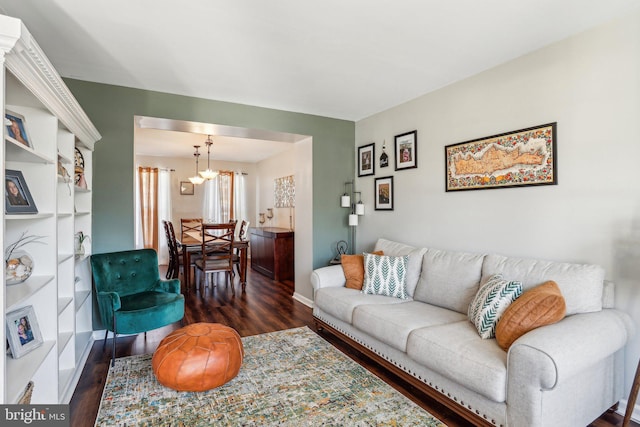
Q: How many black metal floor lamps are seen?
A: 1